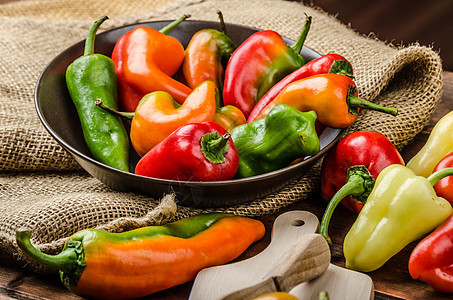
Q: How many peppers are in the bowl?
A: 10